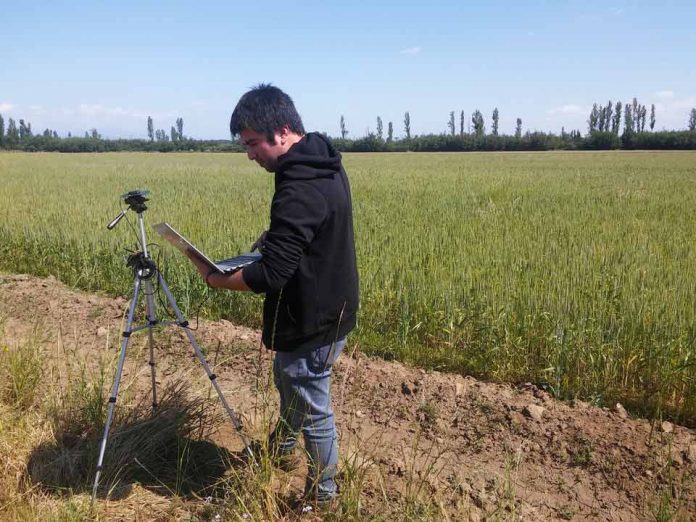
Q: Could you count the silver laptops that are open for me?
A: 1